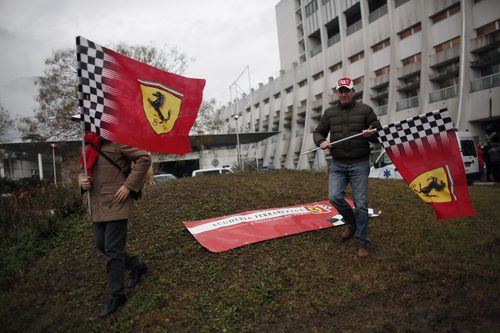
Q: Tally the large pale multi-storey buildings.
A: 1